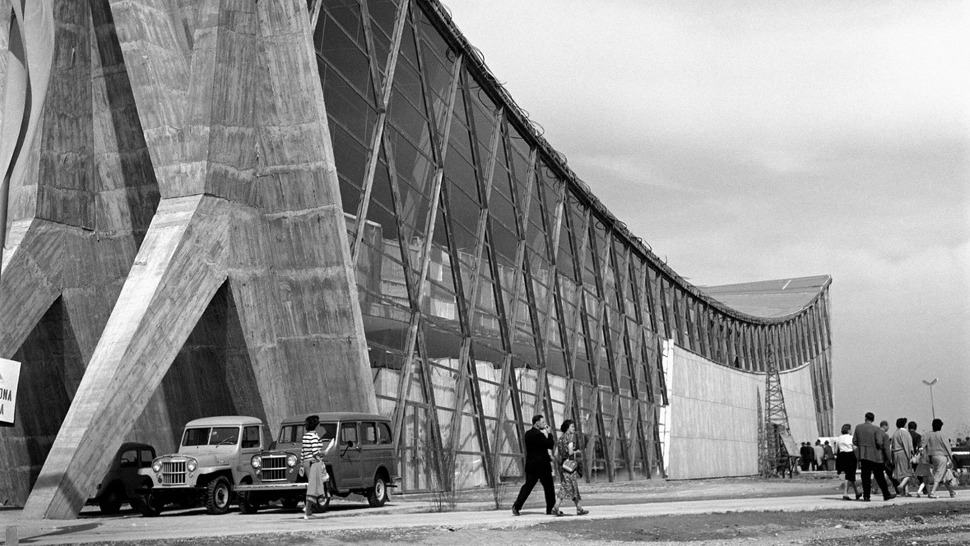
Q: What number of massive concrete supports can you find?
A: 2